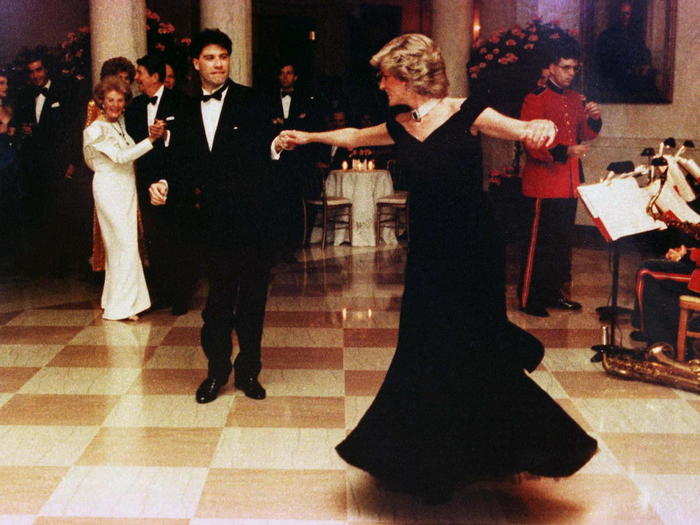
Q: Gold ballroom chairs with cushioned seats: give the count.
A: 2